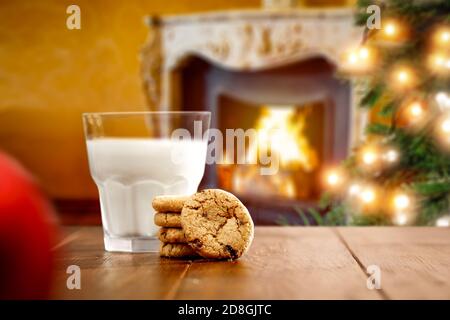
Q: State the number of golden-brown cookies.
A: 5